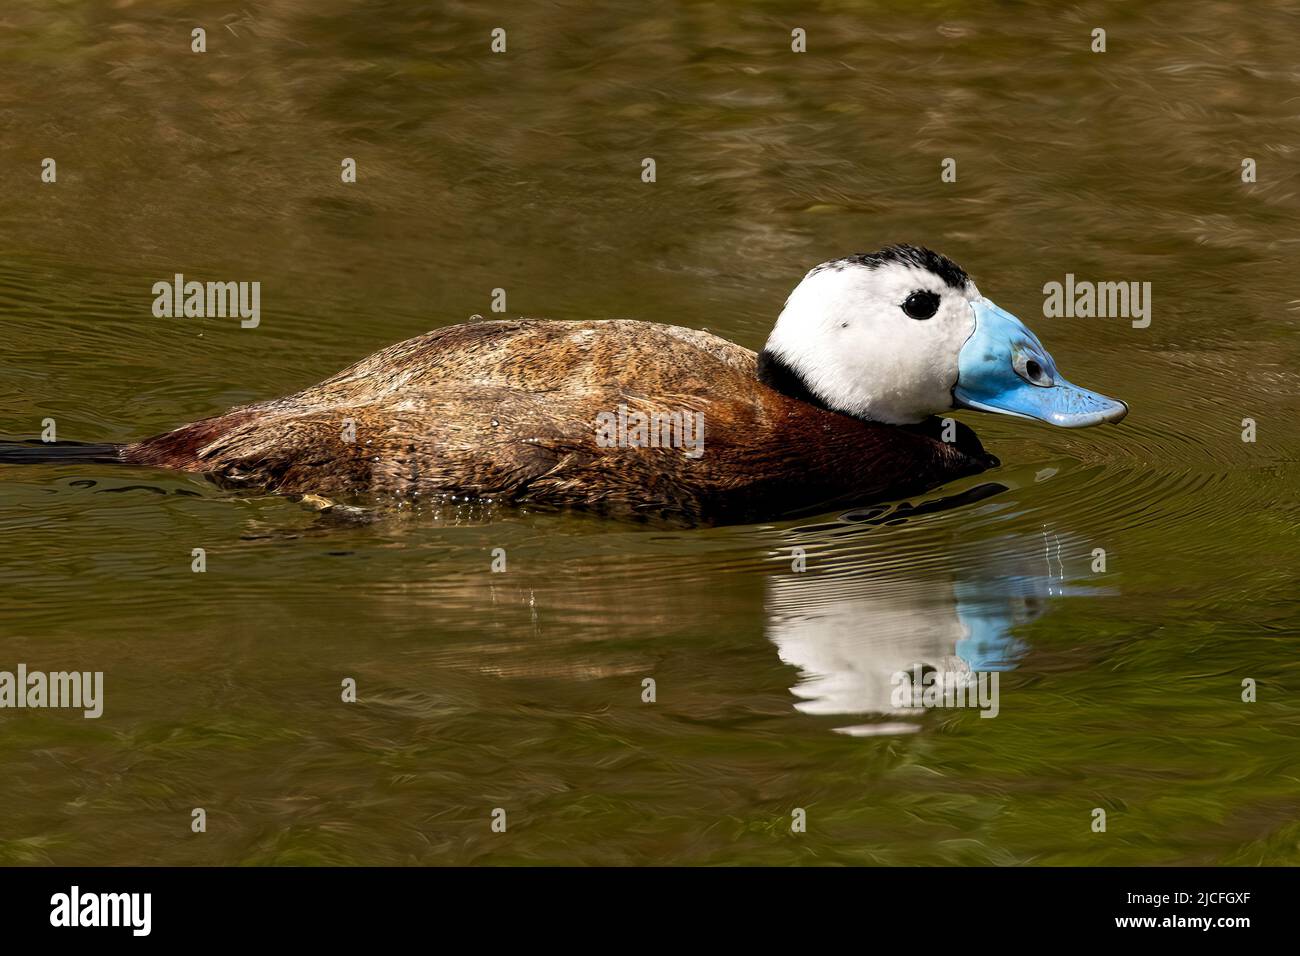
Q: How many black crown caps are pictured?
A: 1